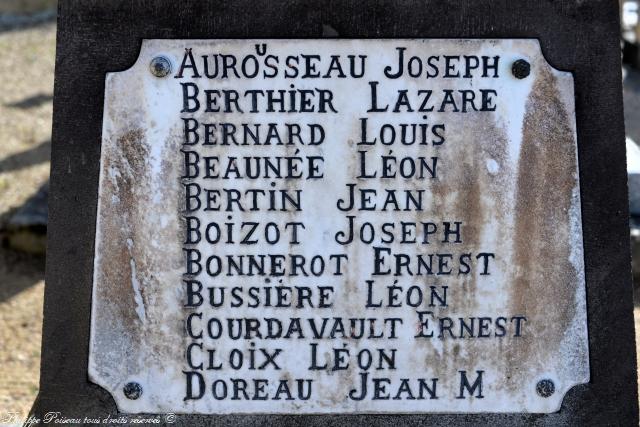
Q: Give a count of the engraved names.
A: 11